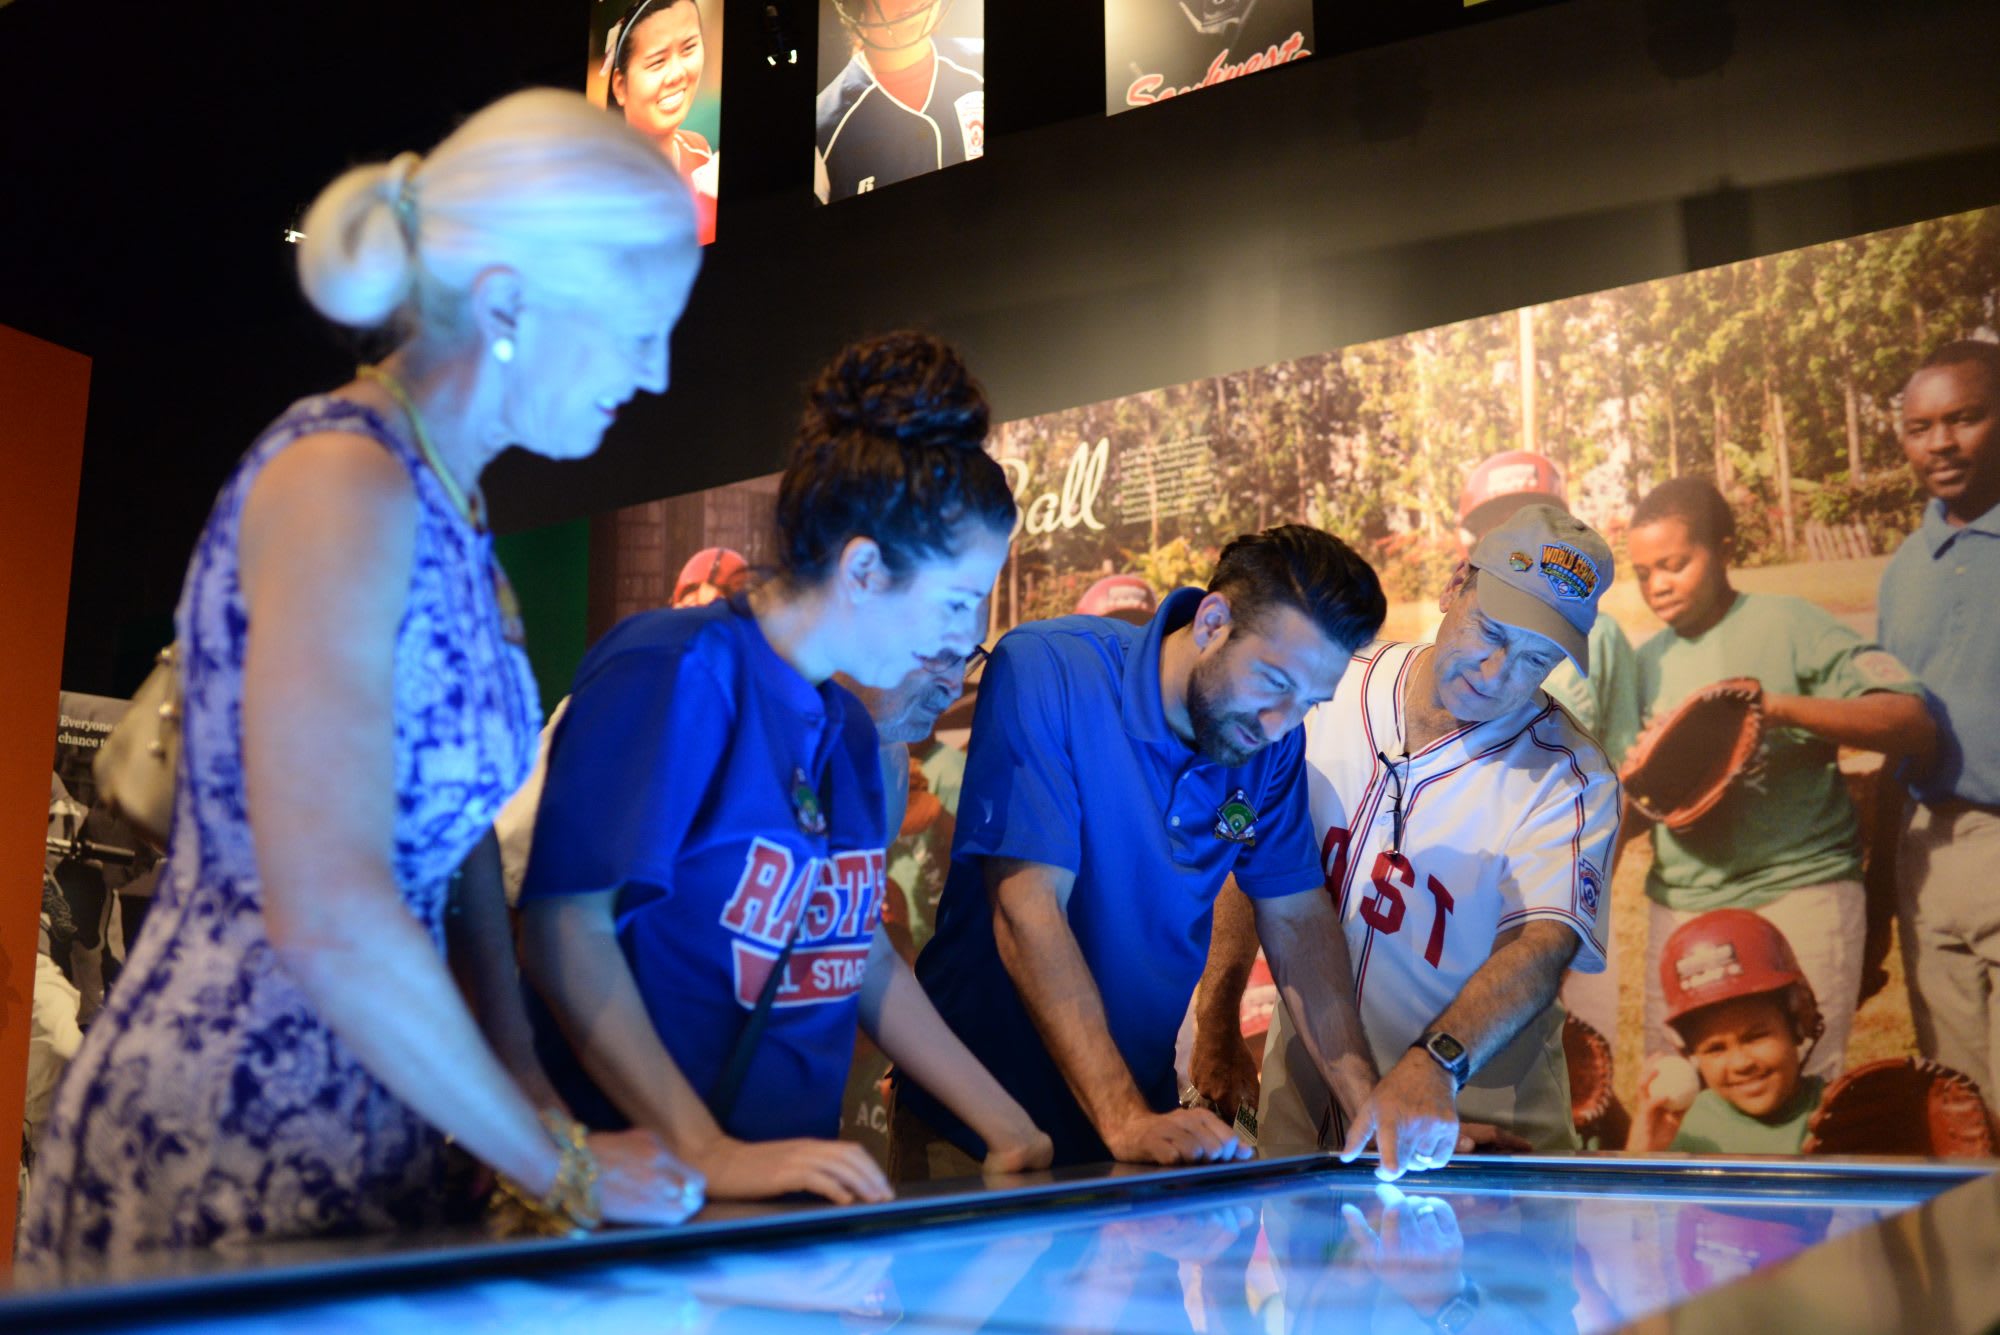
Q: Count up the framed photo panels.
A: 3